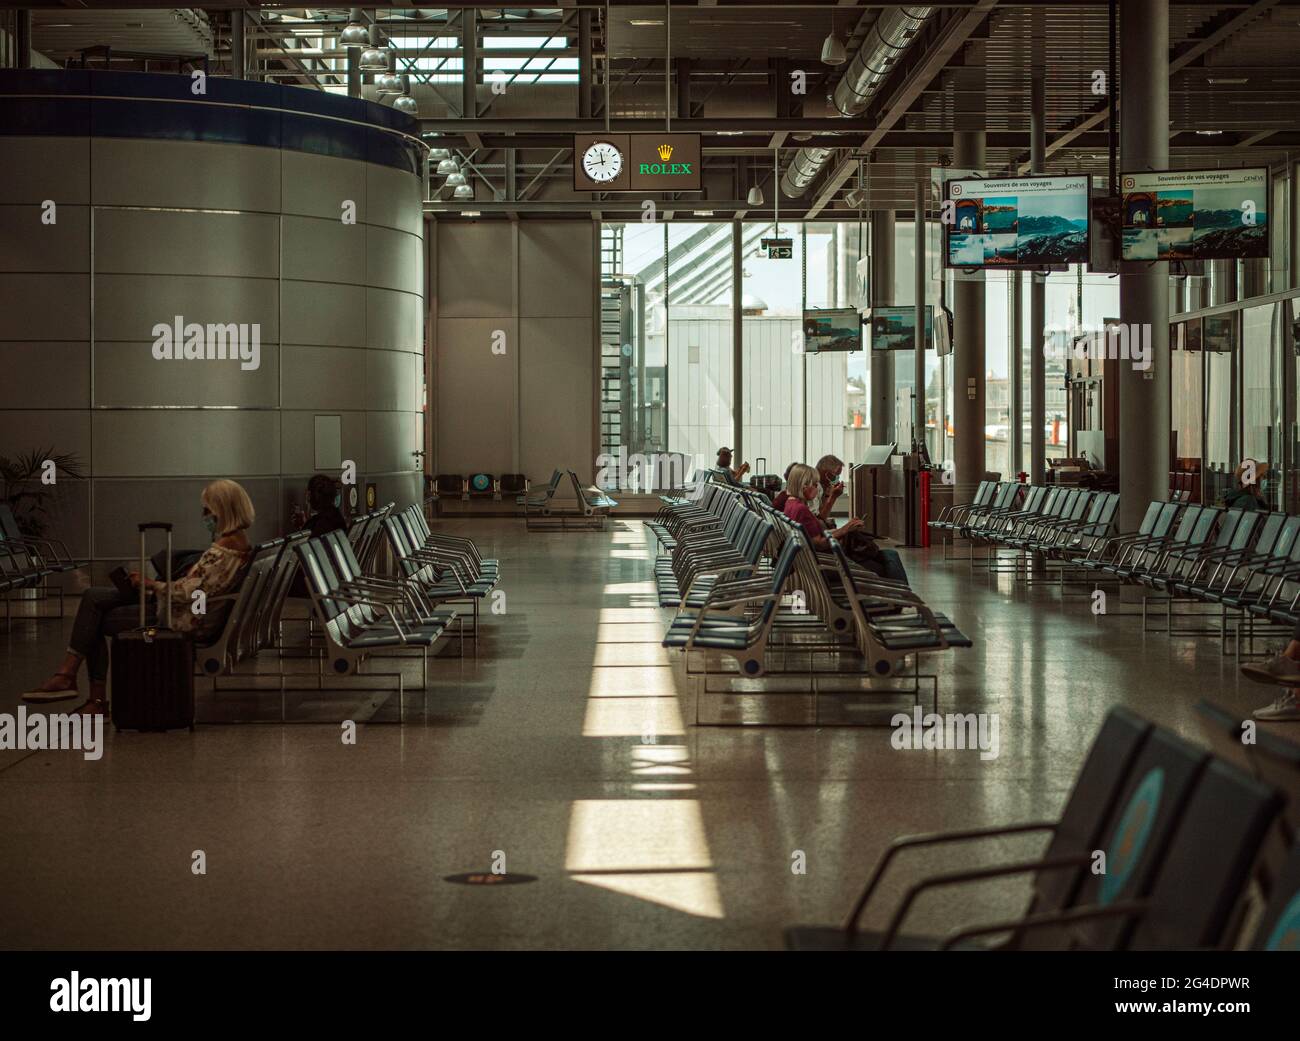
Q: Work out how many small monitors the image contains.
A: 2